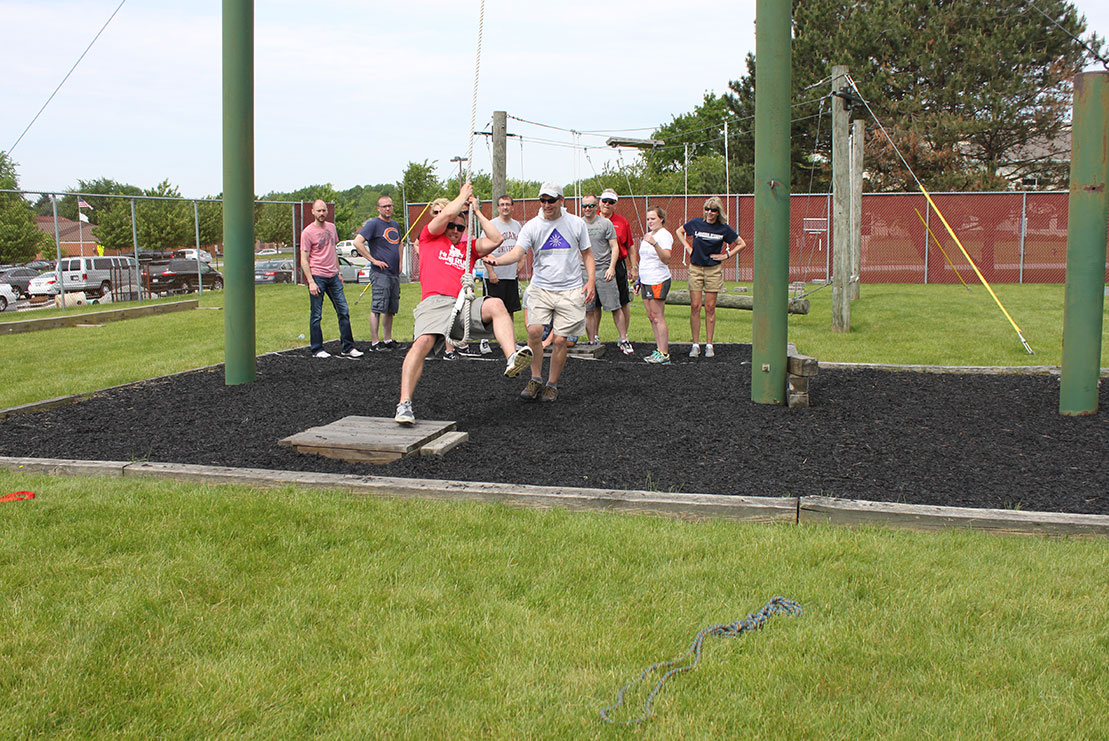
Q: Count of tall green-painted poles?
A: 3